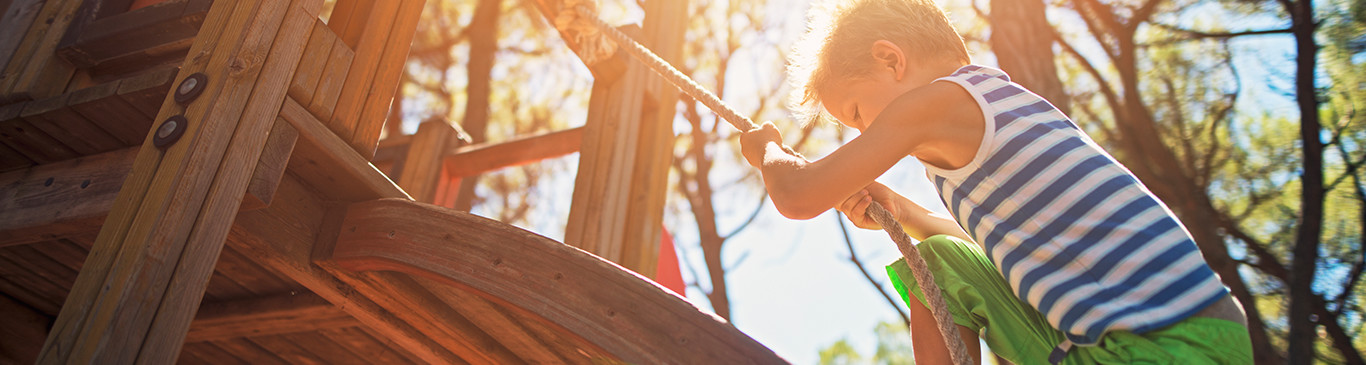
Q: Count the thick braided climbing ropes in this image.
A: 1